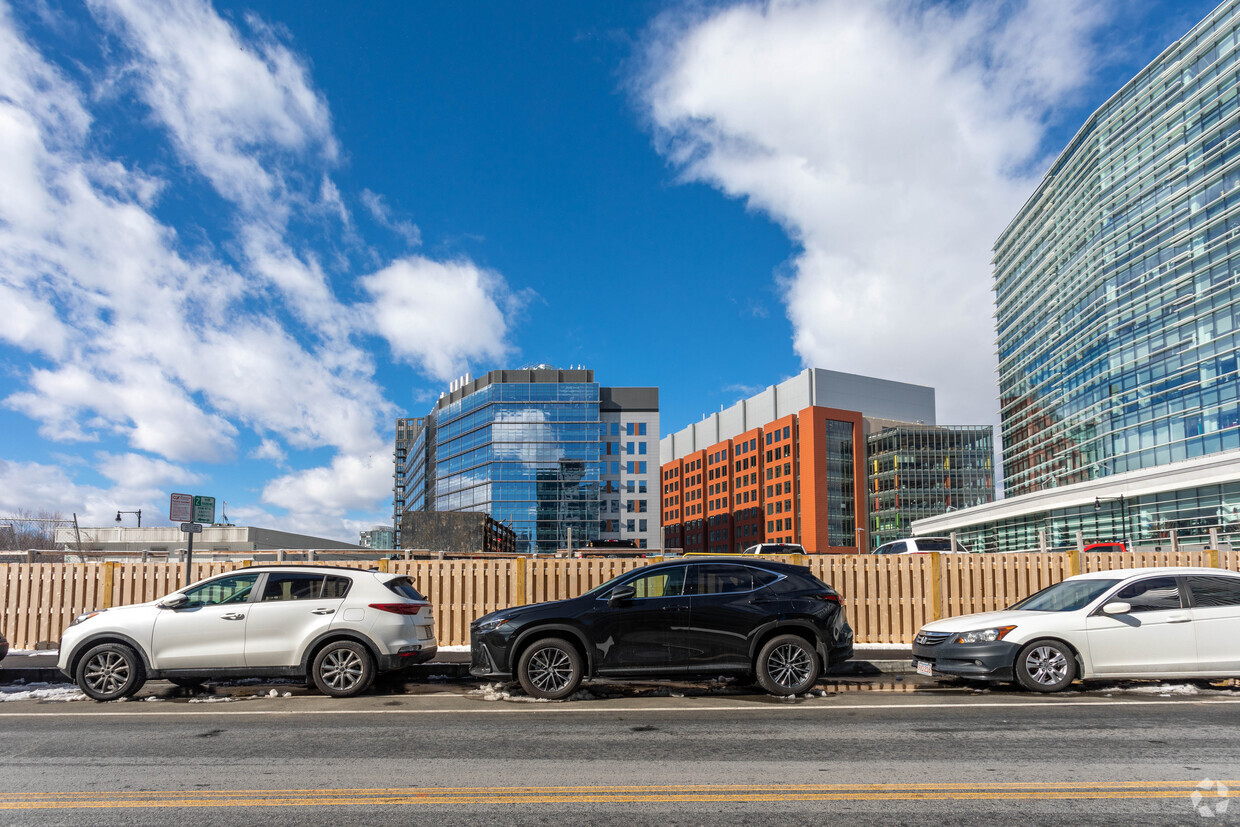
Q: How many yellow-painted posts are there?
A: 9